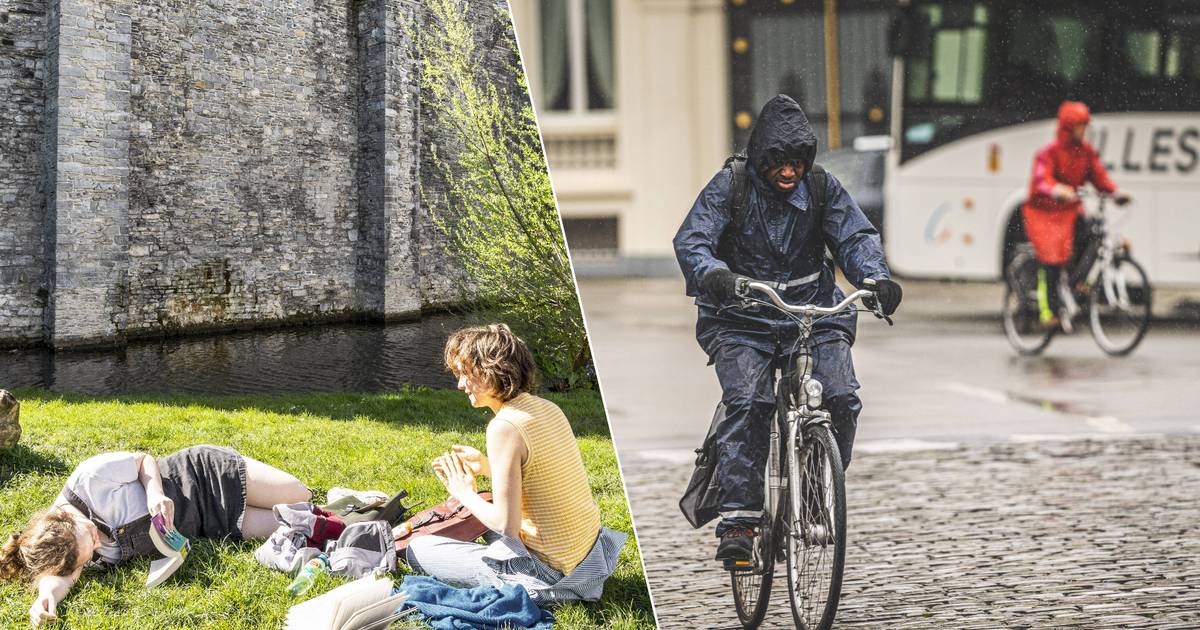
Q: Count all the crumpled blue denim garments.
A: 1